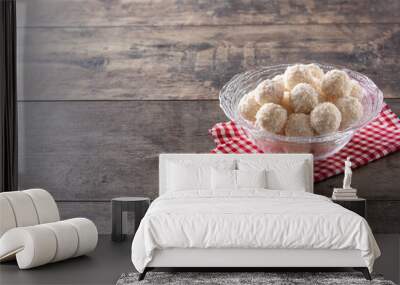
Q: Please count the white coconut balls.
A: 12